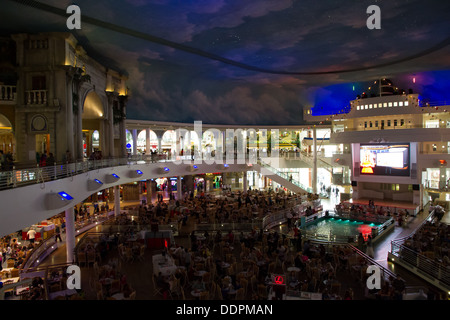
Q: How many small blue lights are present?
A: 7